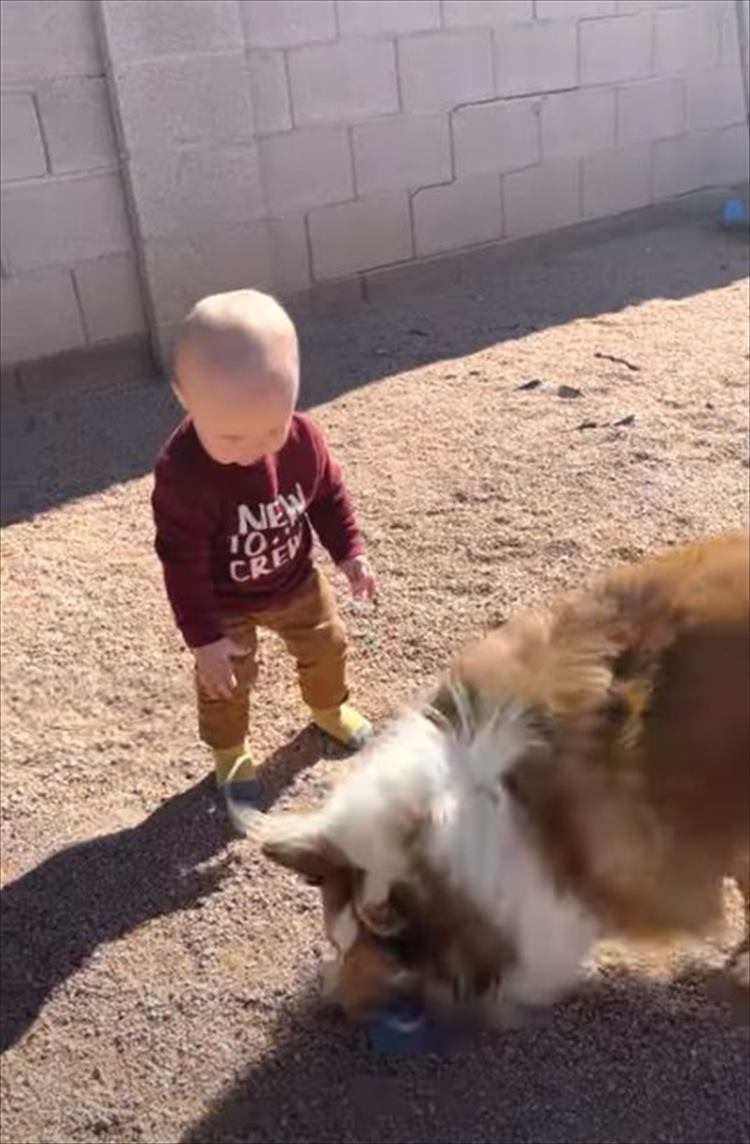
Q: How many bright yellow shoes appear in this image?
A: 2